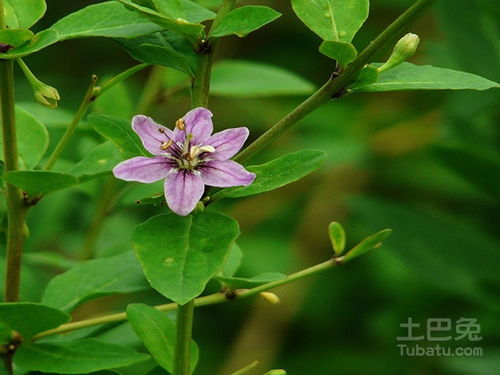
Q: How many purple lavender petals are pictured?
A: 6